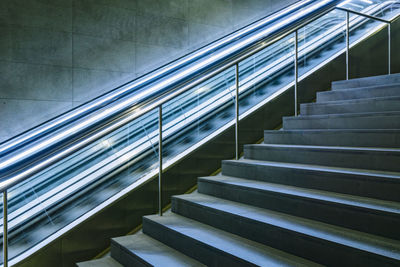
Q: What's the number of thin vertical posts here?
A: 6